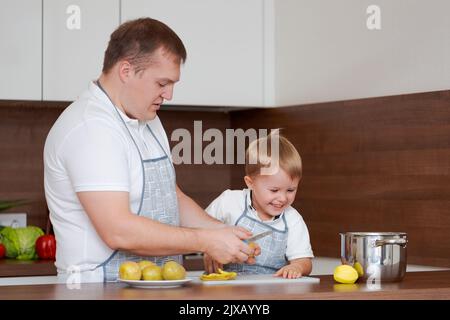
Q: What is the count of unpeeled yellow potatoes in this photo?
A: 4